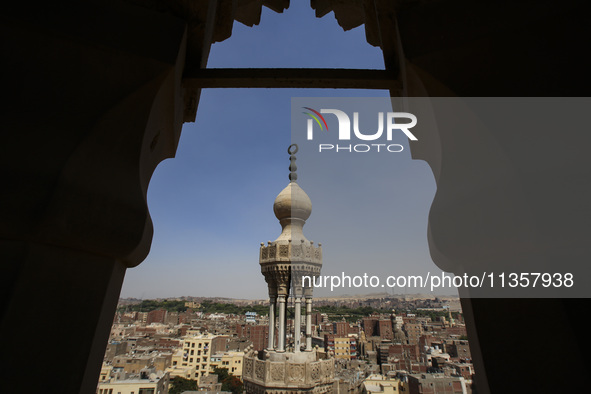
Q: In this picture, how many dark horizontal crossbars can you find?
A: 1